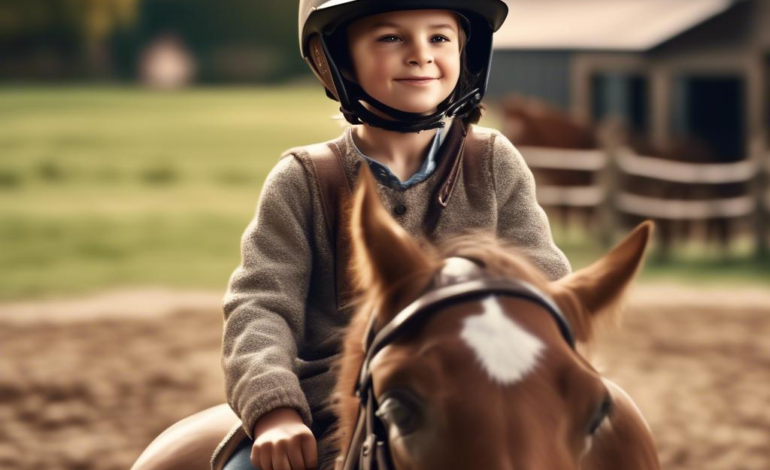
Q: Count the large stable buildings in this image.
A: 1